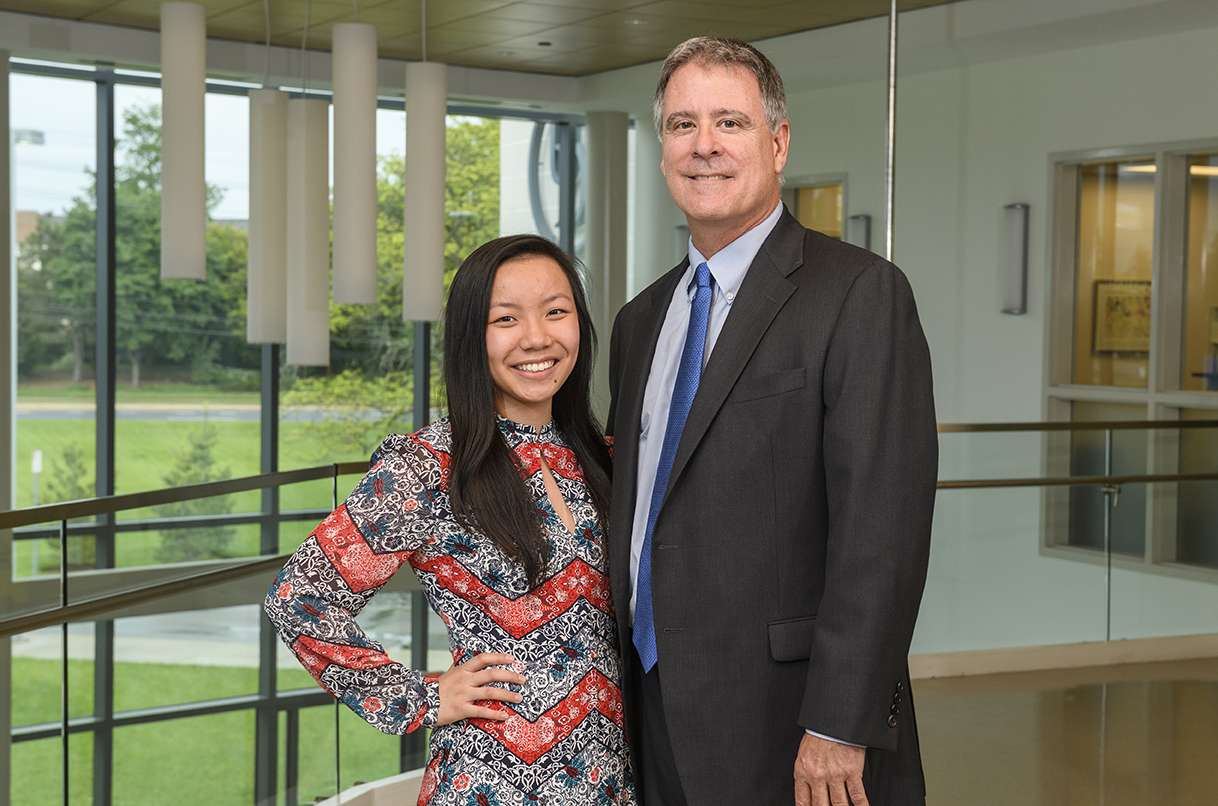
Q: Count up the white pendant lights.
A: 5